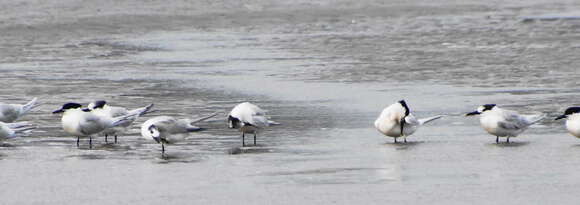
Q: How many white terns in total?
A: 9